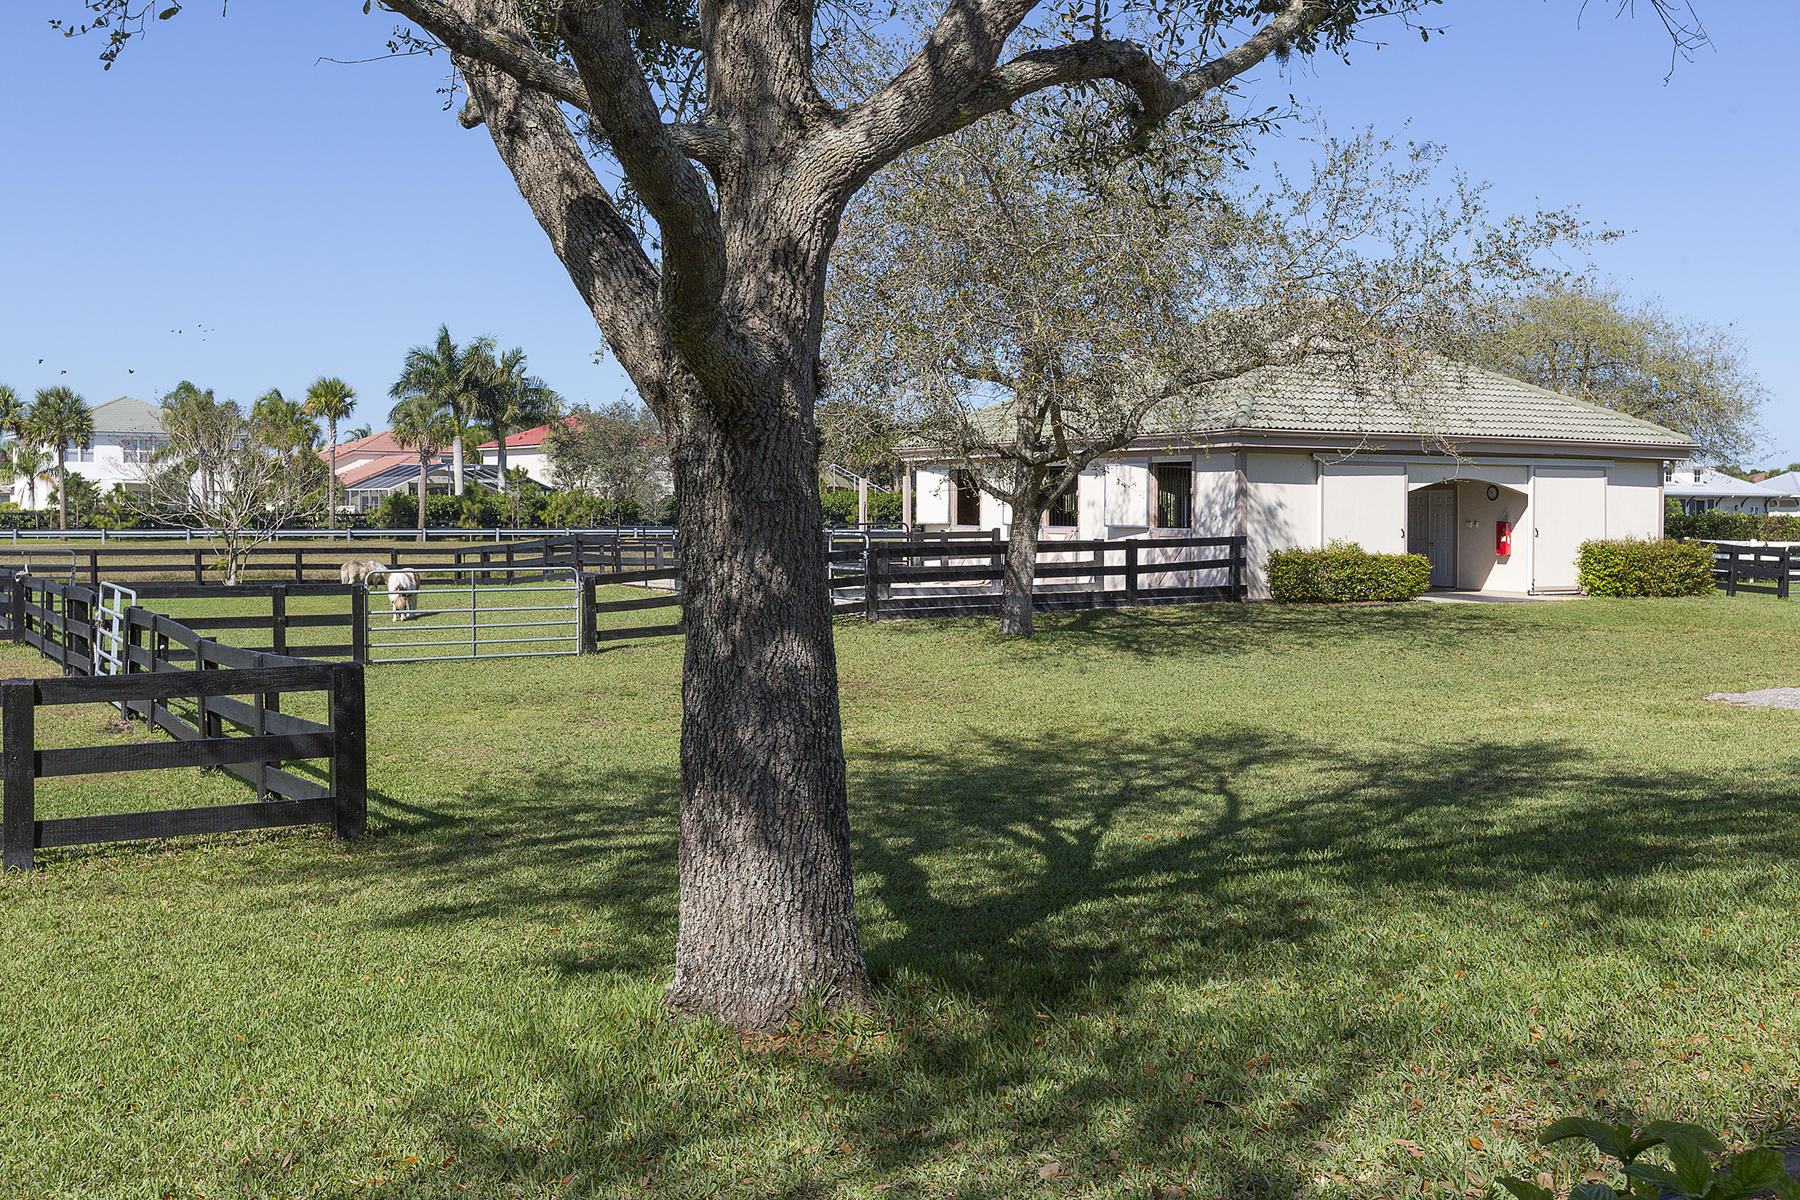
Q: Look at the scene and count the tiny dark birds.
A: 9